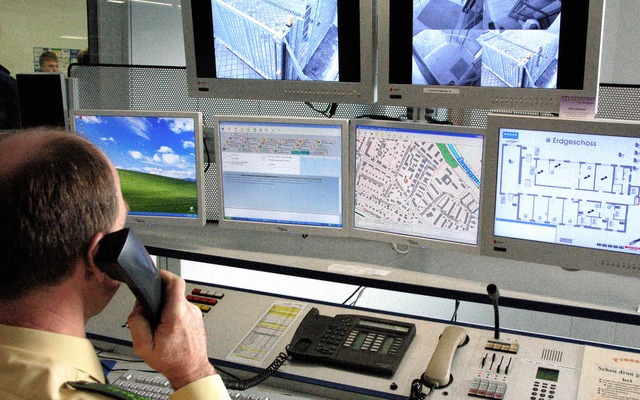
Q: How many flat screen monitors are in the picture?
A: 6